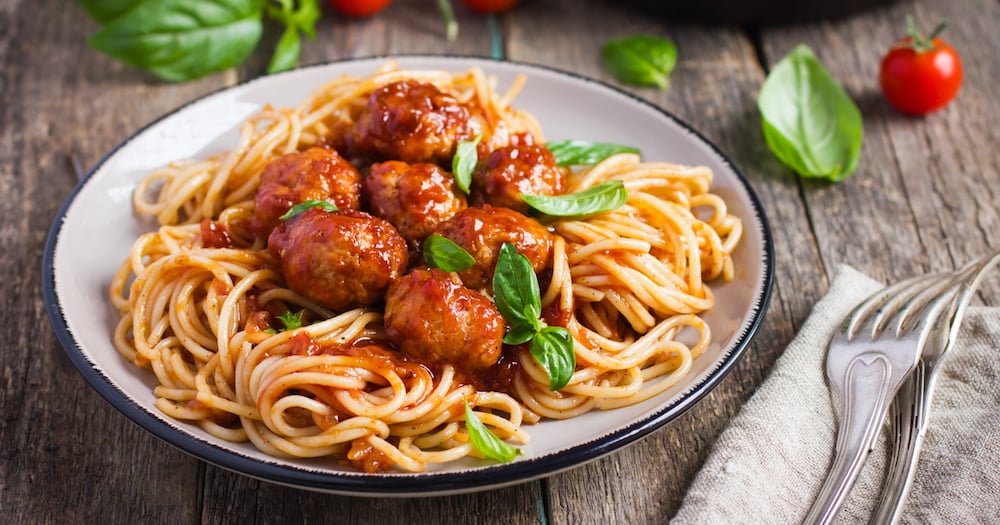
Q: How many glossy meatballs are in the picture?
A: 7